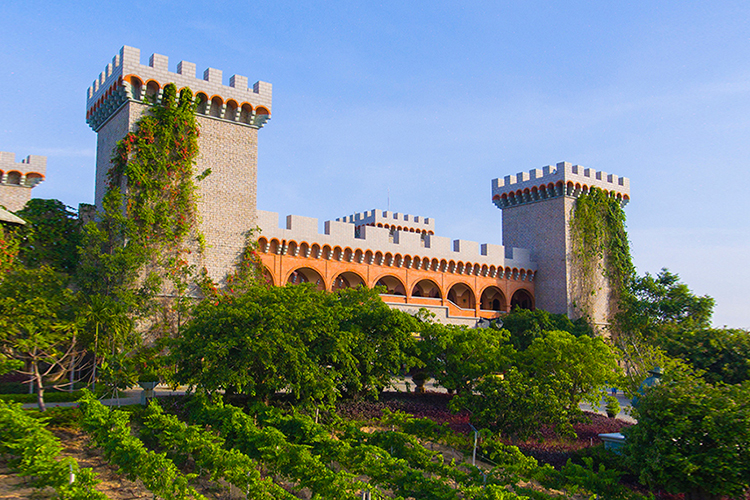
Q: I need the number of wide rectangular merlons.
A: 9